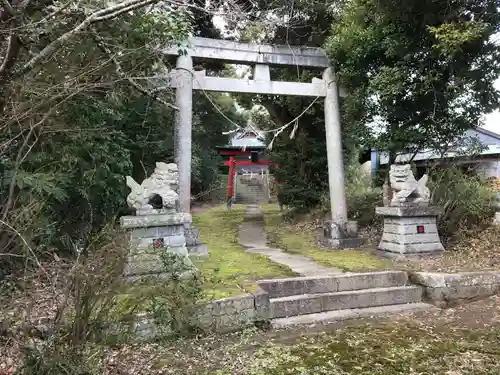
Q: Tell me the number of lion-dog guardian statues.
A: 2